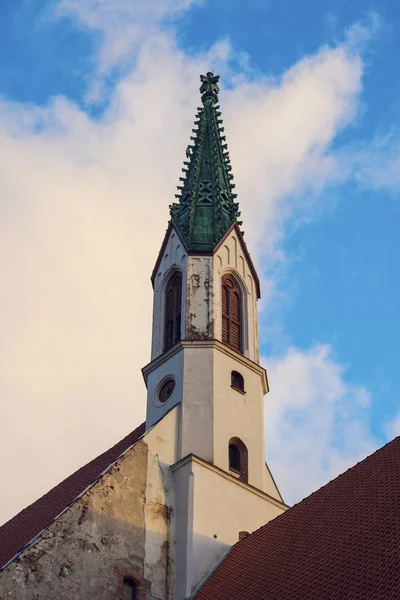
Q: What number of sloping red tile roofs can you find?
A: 2